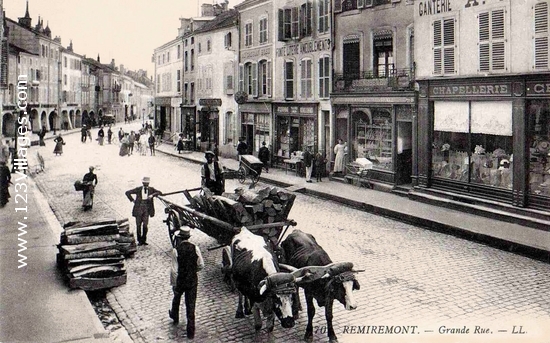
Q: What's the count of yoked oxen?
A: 2